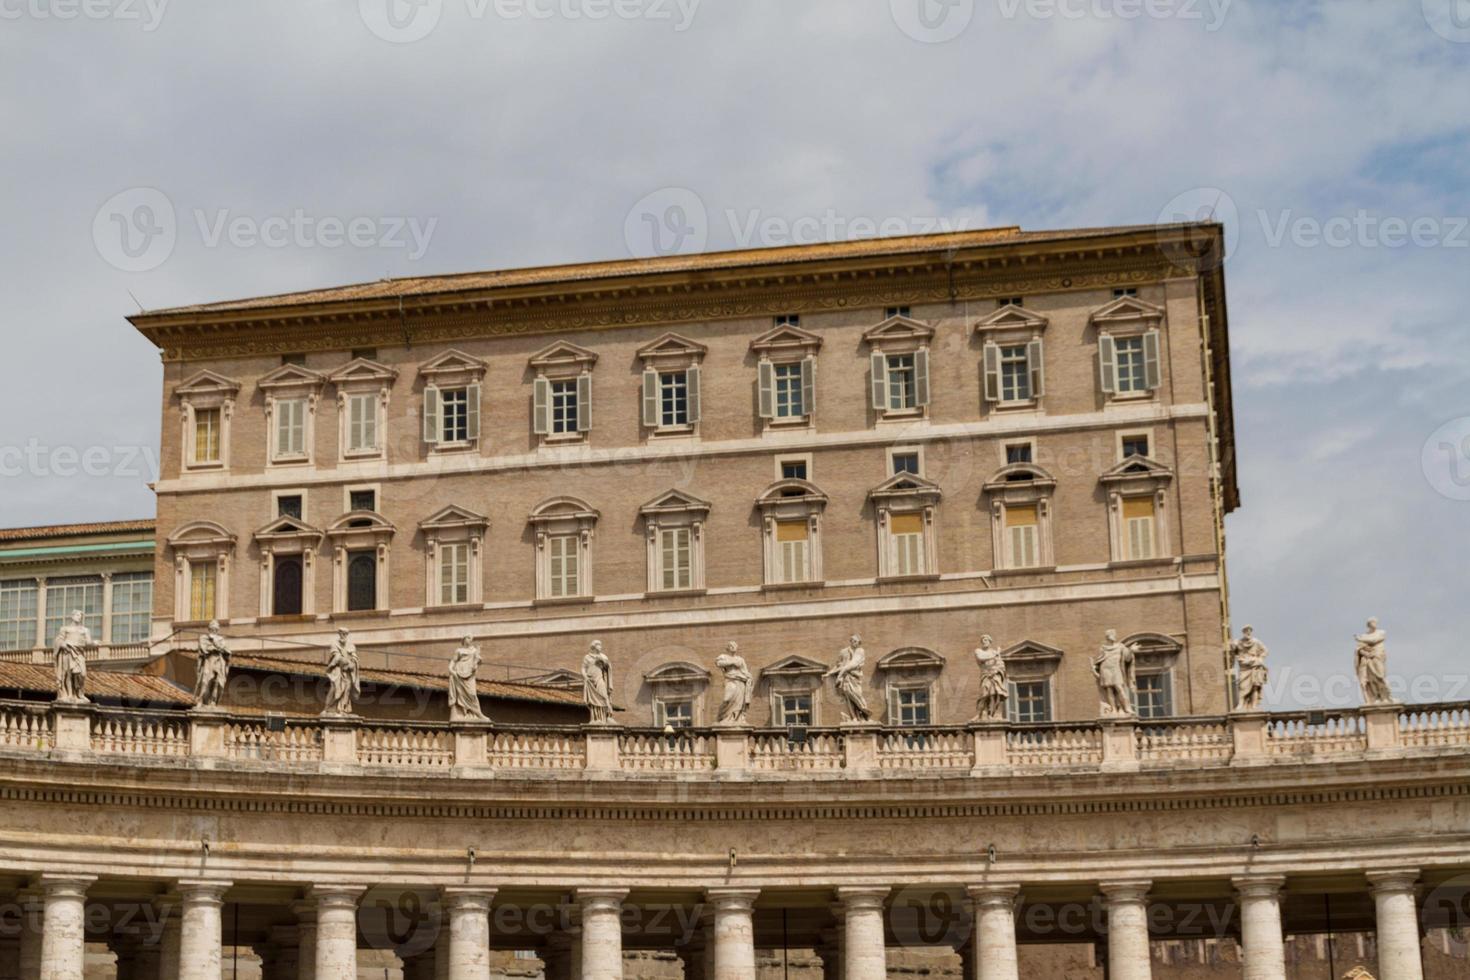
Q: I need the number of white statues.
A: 11